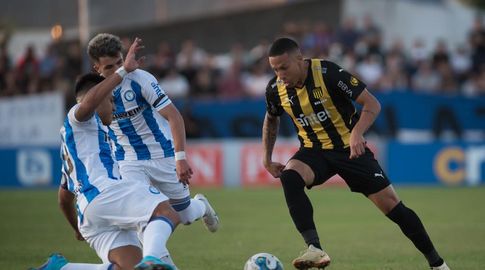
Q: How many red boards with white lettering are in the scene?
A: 2